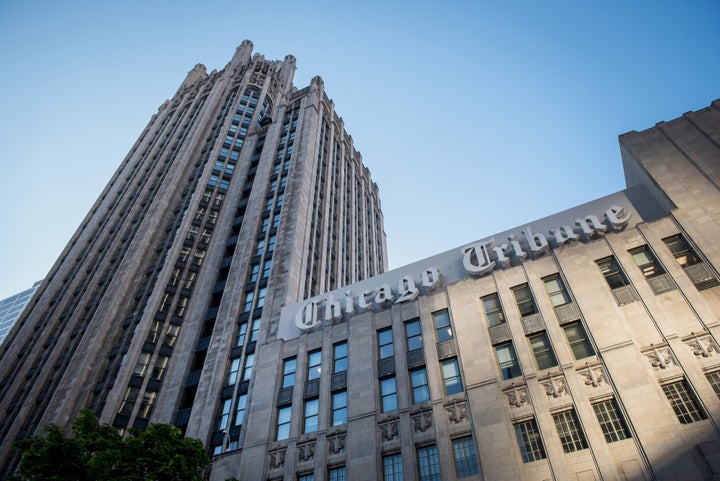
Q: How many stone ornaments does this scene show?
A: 11